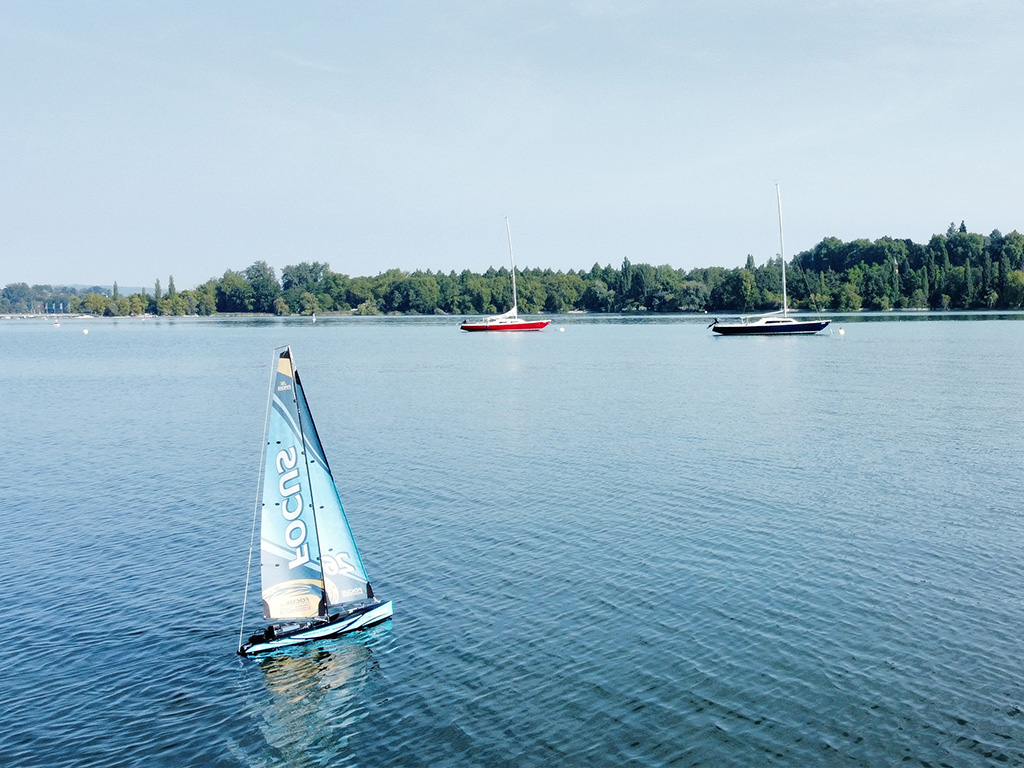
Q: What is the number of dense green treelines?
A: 1